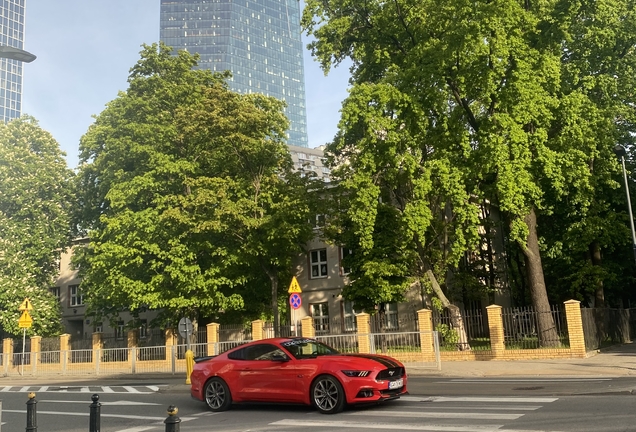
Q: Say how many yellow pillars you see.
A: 13